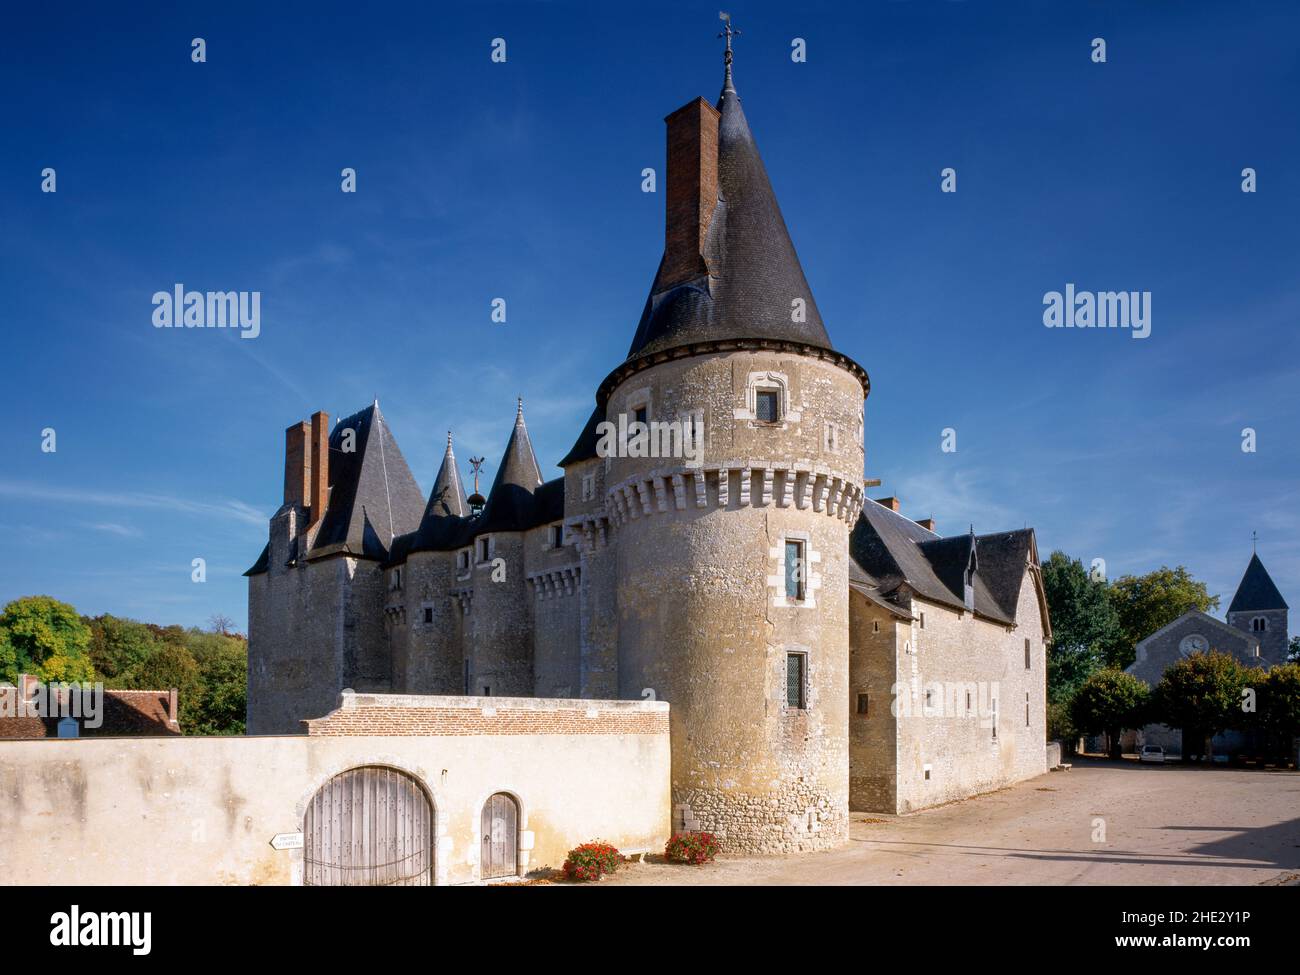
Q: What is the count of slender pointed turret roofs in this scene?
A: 2